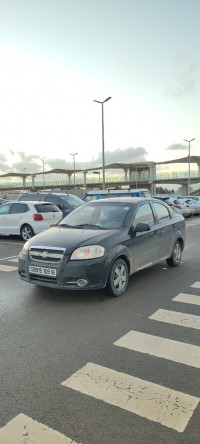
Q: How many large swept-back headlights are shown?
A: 2